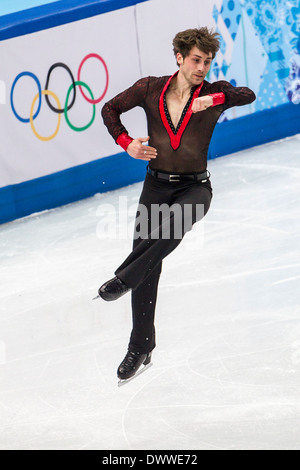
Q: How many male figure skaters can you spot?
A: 1